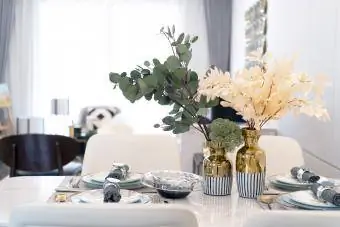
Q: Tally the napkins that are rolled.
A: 4